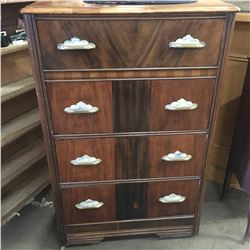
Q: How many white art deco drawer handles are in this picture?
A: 8